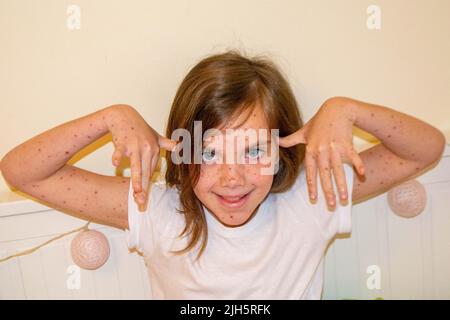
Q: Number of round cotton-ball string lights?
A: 2